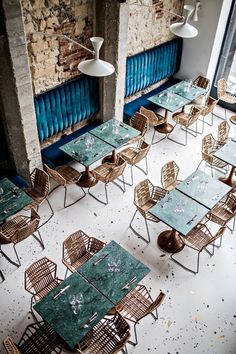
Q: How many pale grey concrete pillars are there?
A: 2